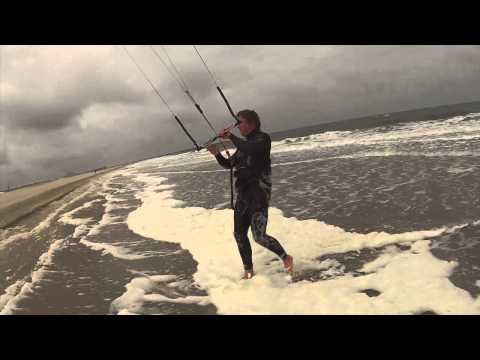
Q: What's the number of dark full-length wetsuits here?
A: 1